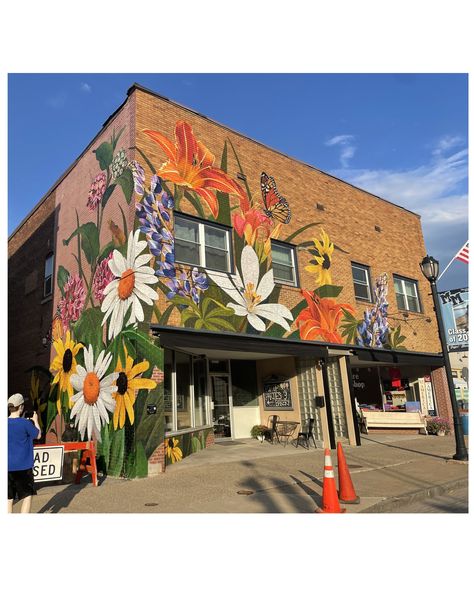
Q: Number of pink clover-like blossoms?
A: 3